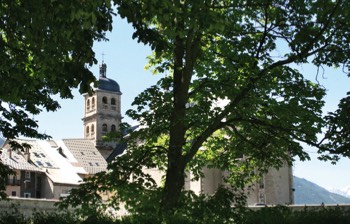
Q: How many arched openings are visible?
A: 8